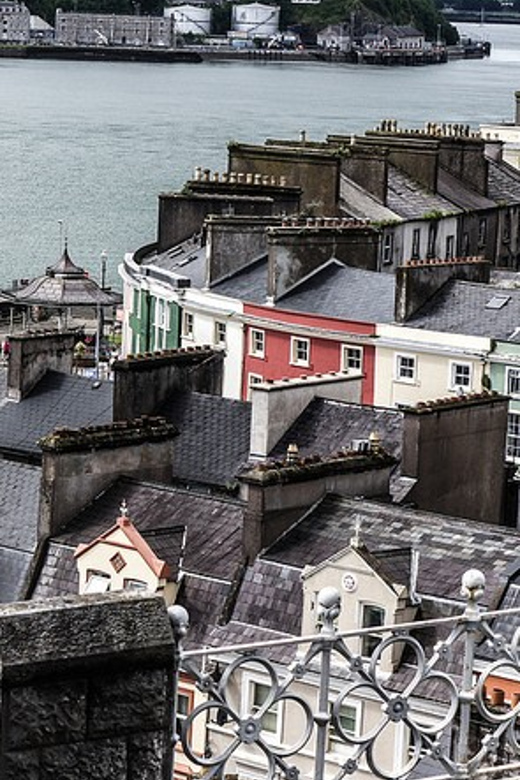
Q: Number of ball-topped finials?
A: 3